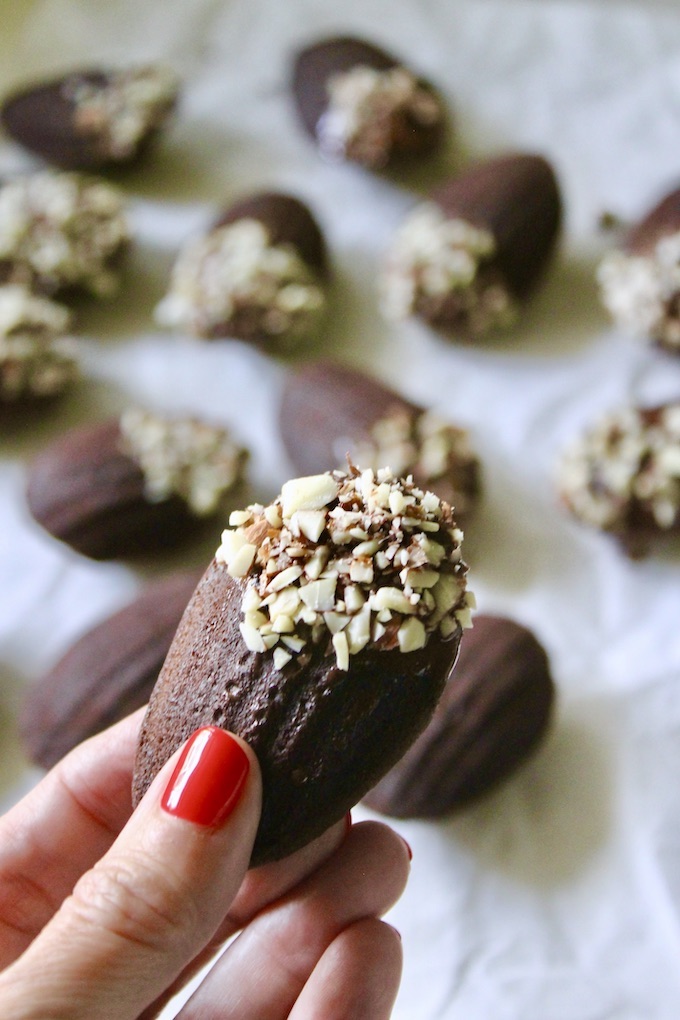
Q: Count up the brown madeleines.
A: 13